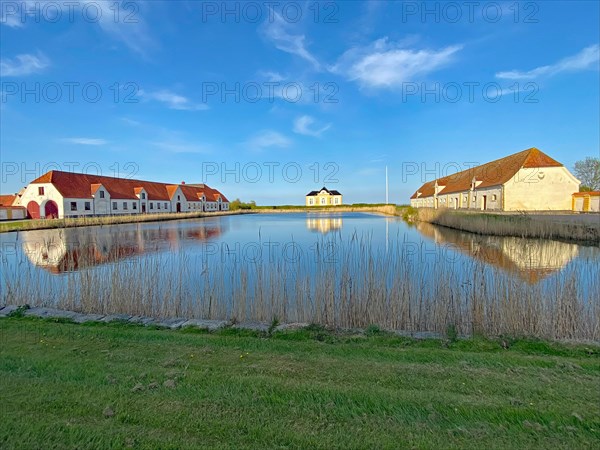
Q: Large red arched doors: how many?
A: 2